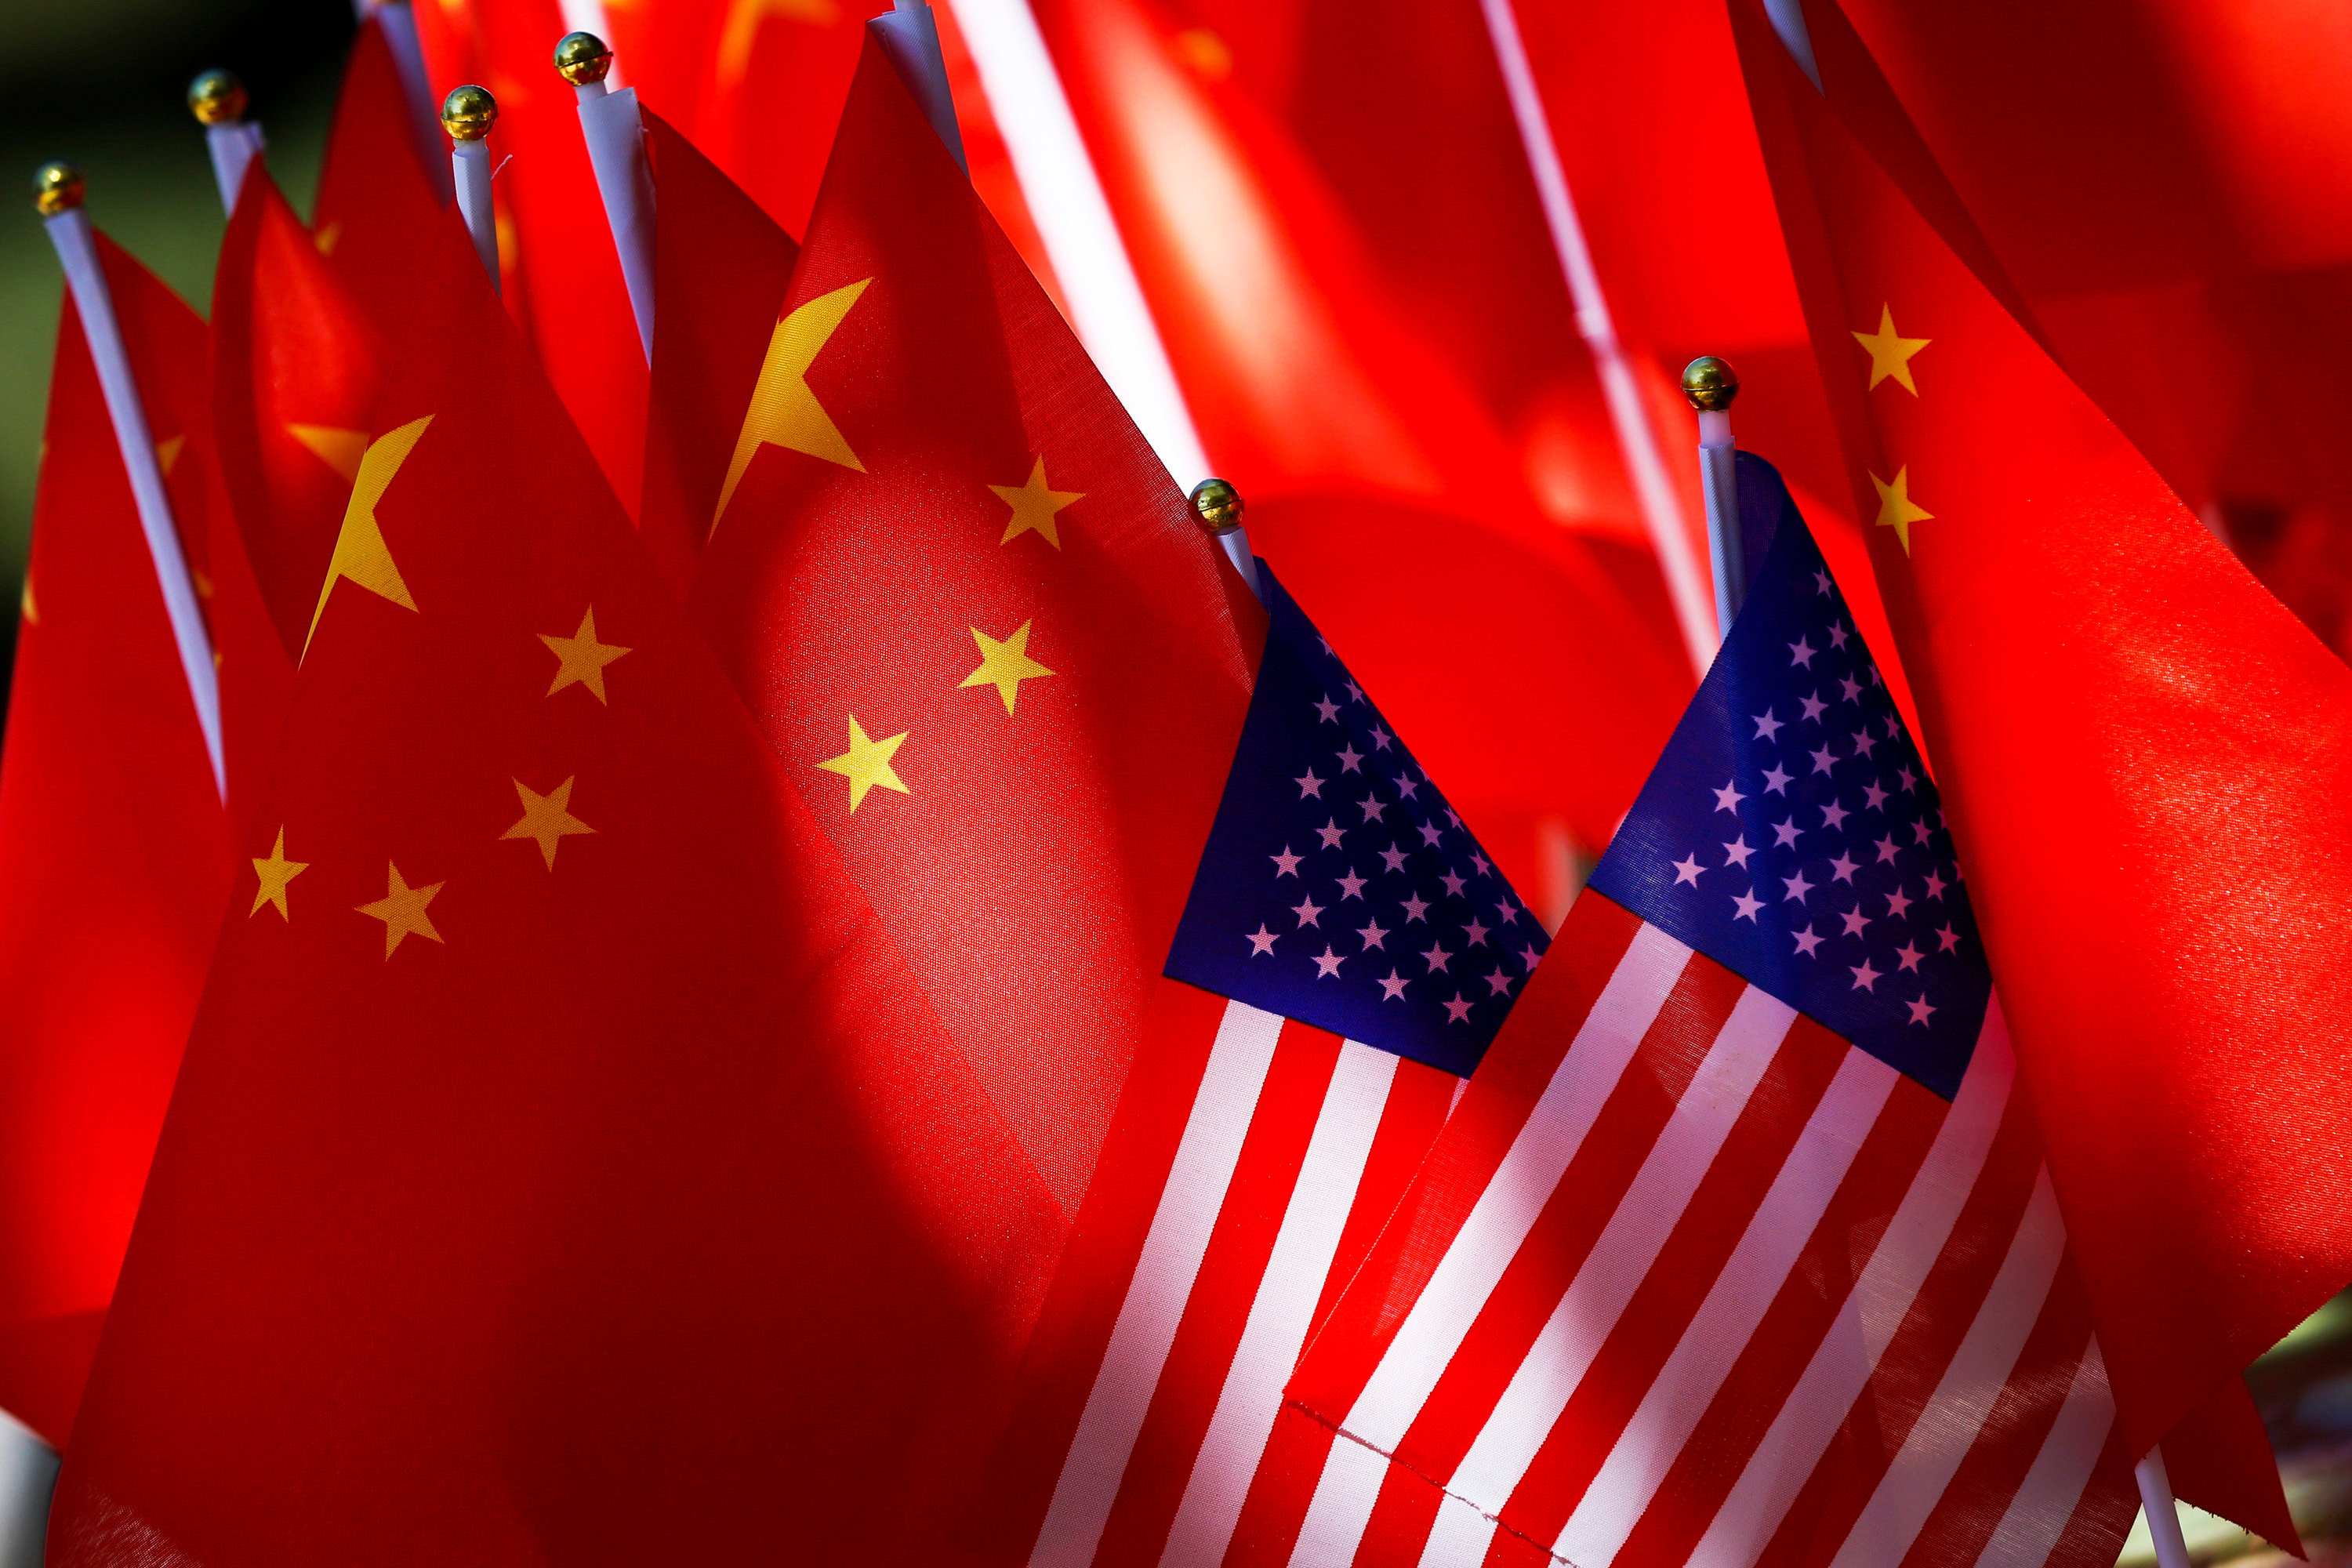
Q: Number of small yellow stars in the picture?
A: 9